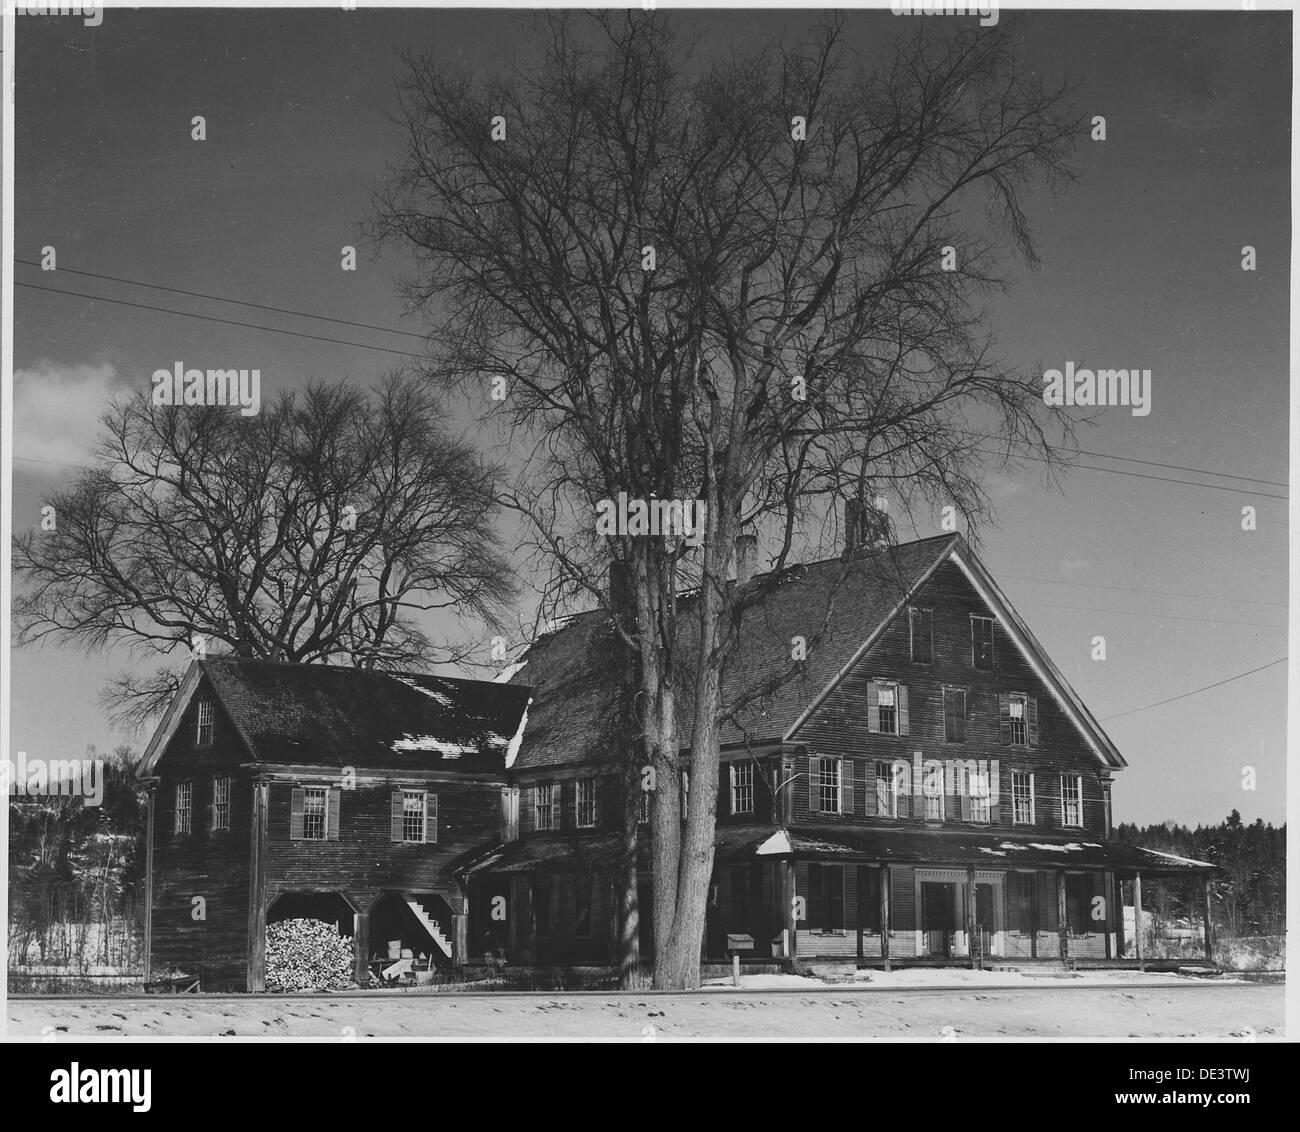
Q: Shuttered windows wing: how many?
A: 2